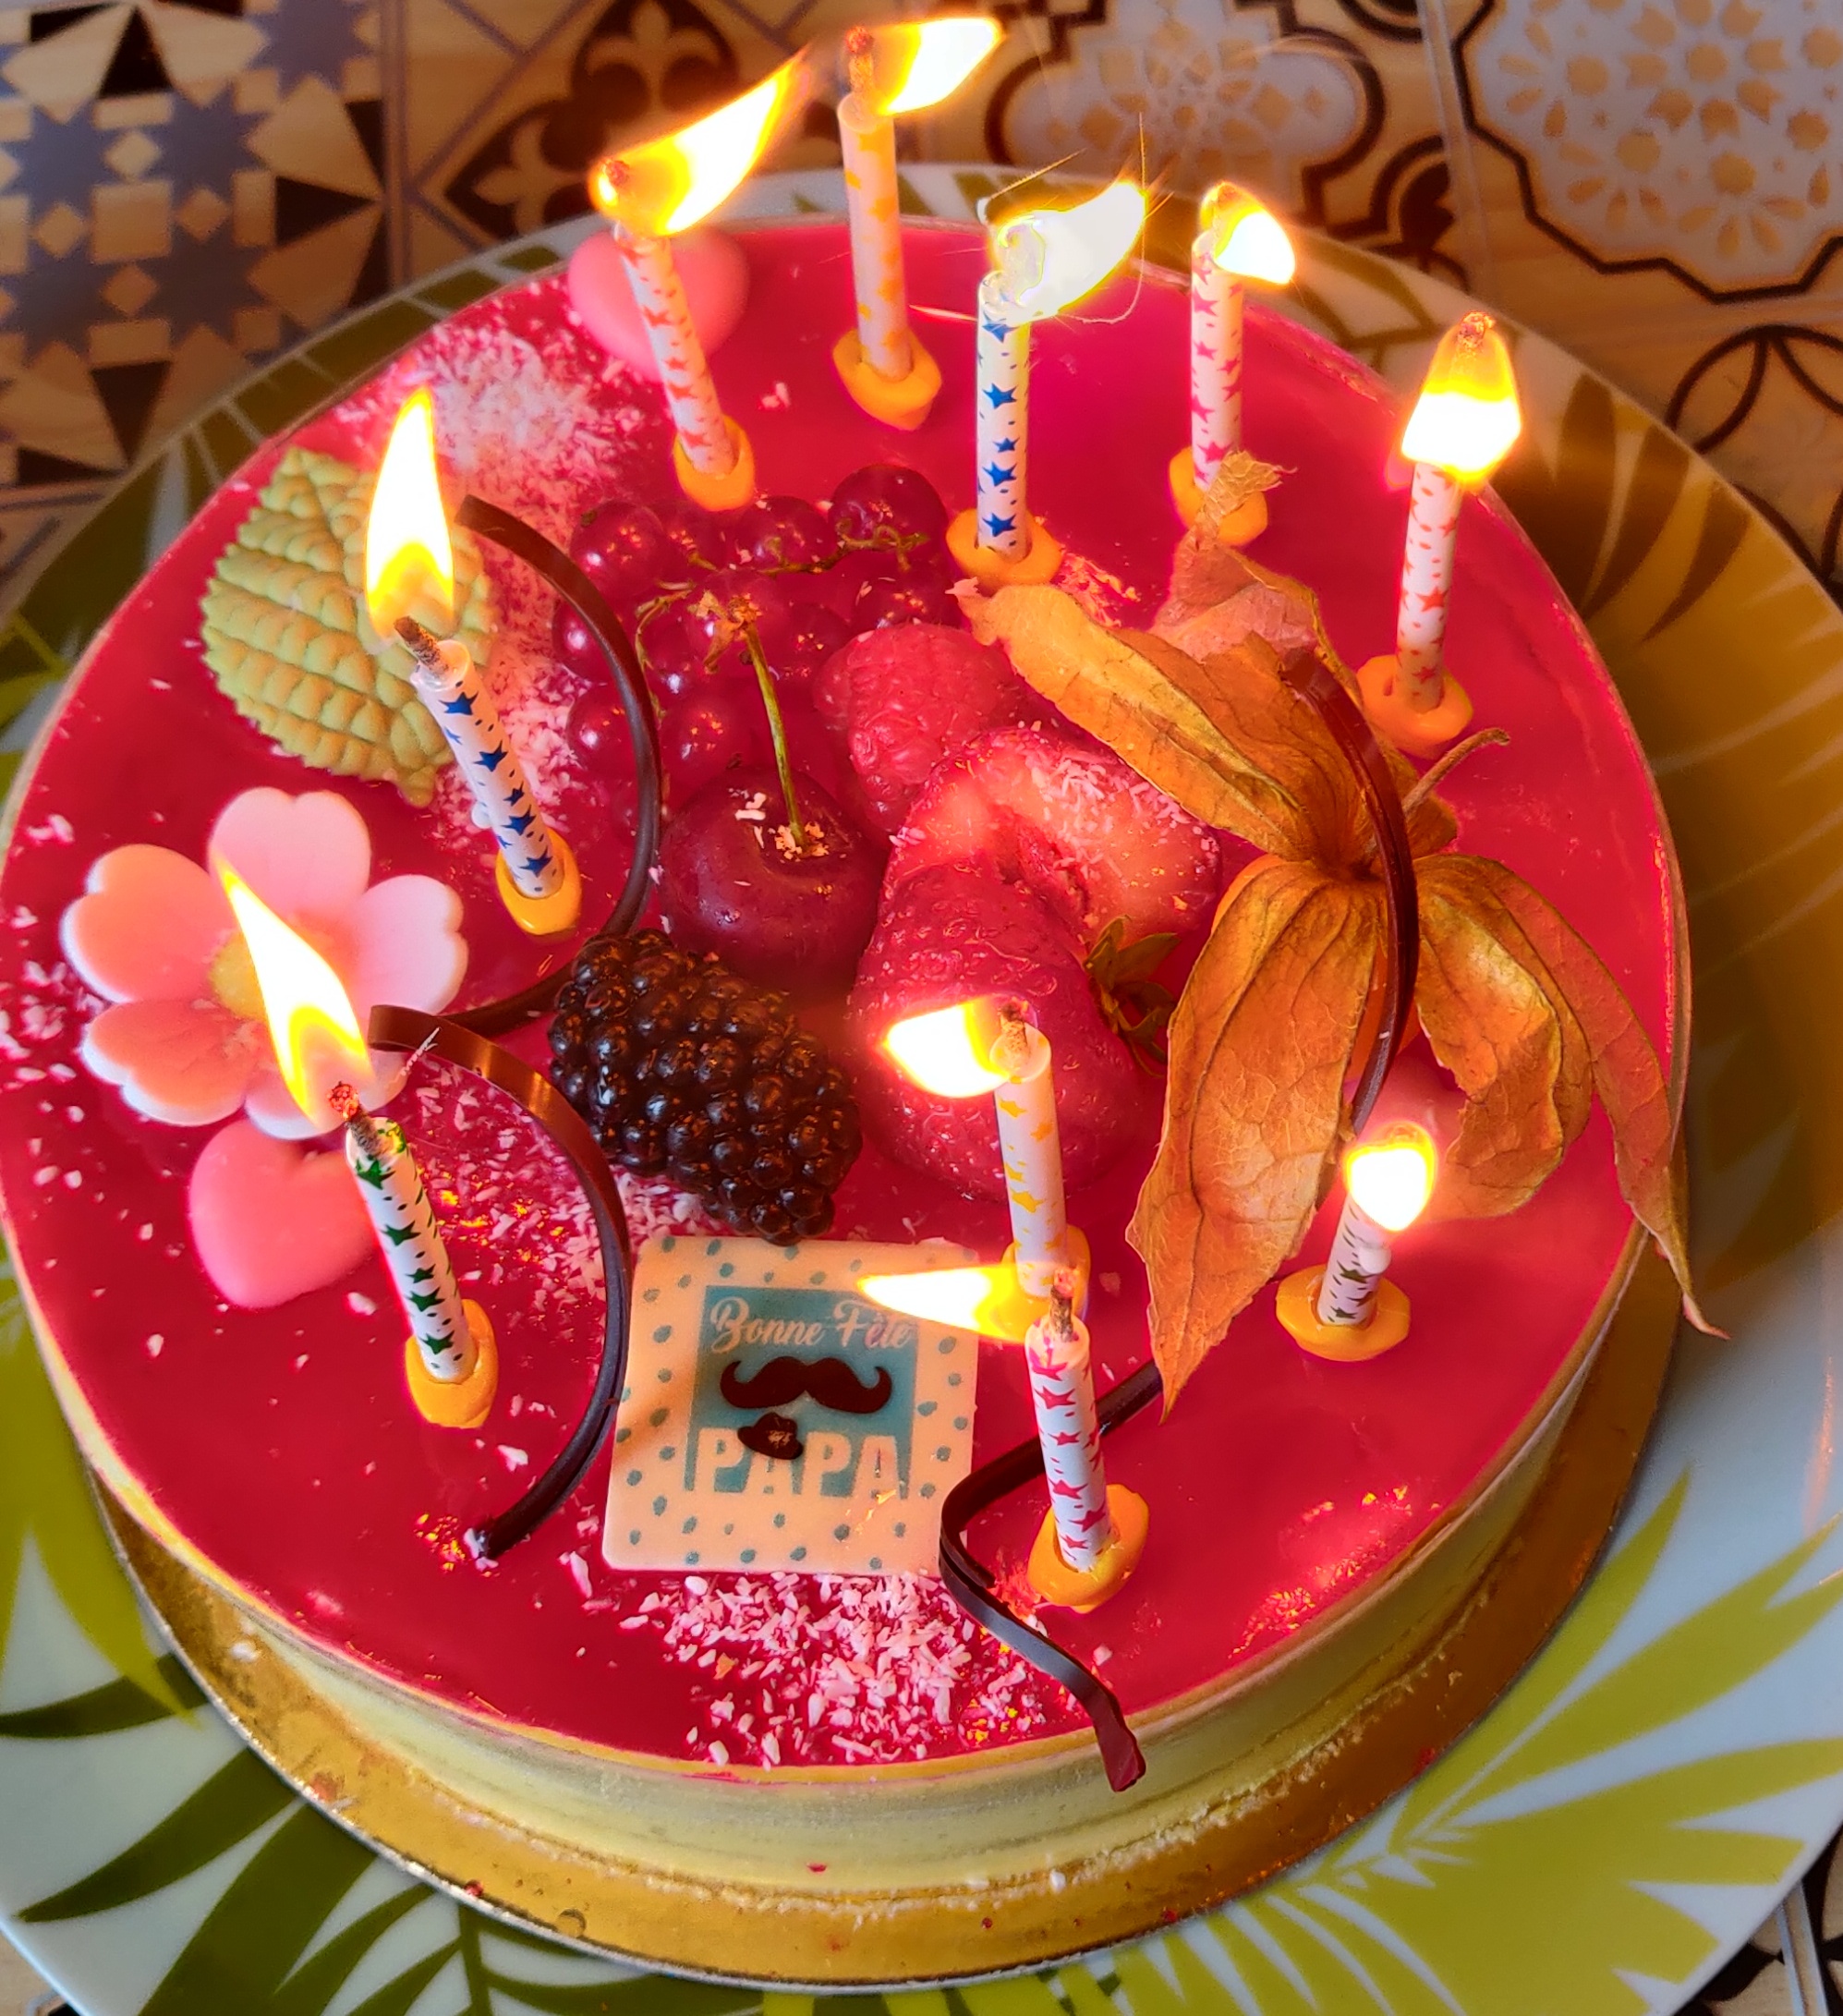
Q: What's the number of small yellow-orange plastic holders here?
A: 10